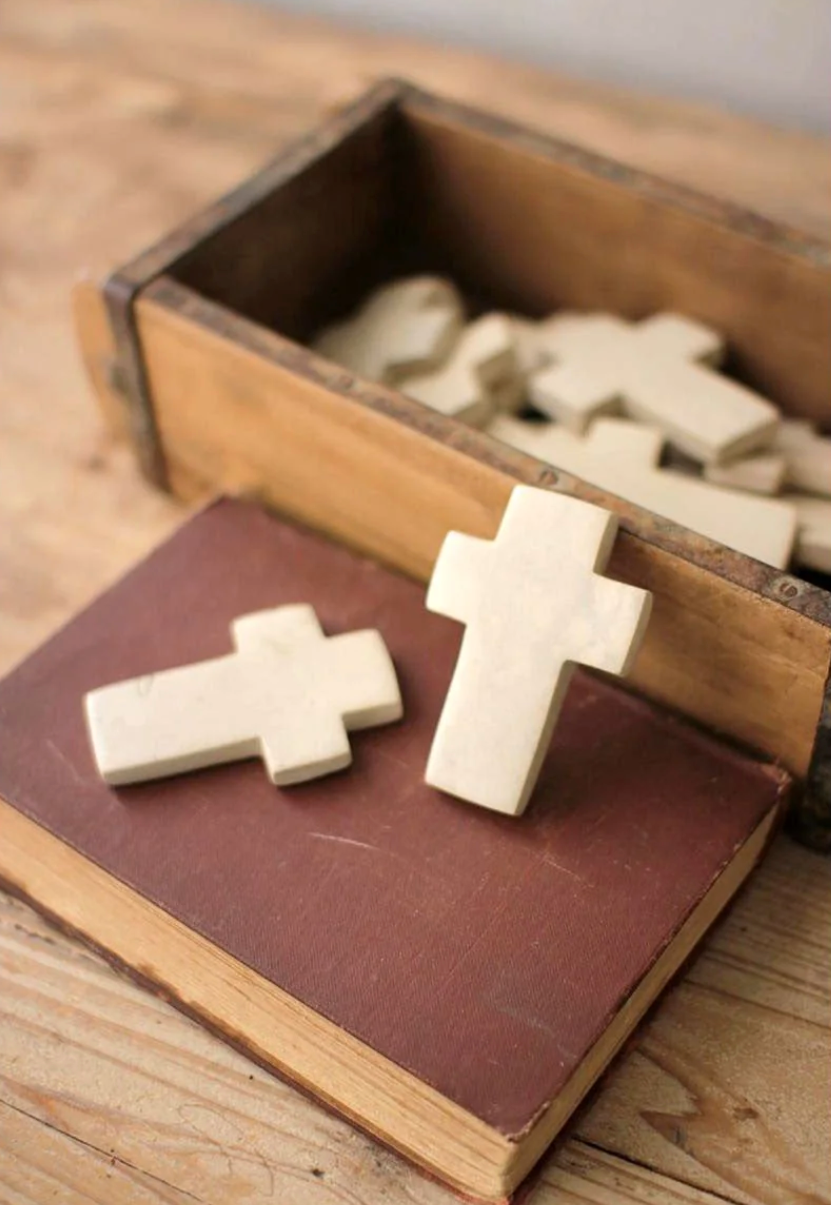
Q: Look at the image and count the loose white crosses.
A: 2